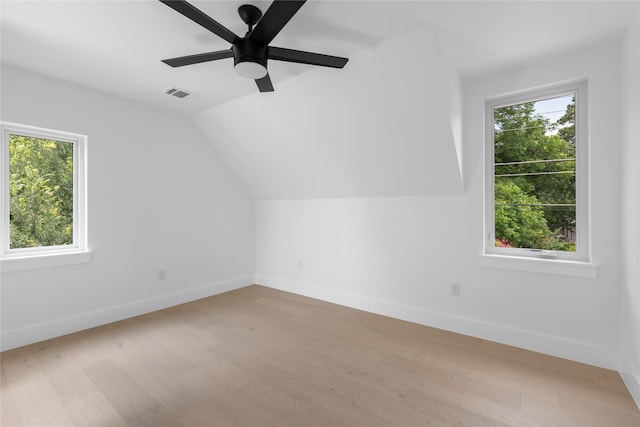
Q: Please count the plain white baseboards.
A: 3